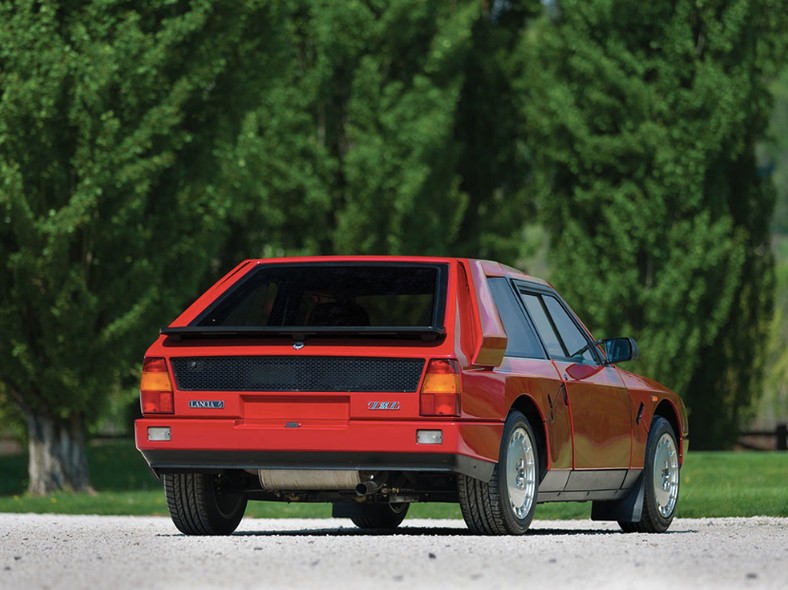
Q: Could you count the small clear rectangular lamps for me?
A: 2